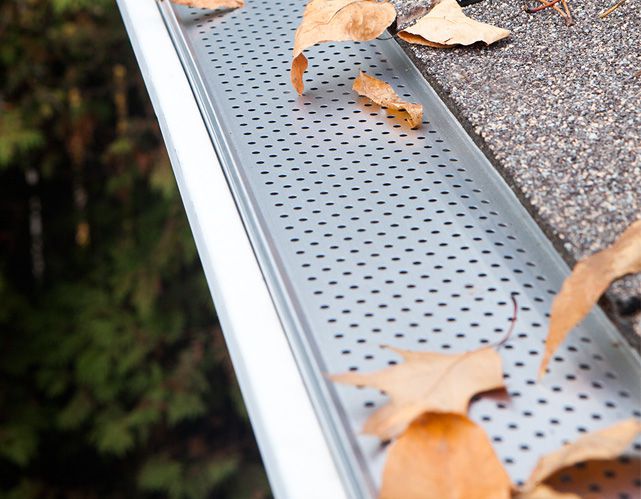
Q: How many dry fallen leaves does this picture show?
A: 8